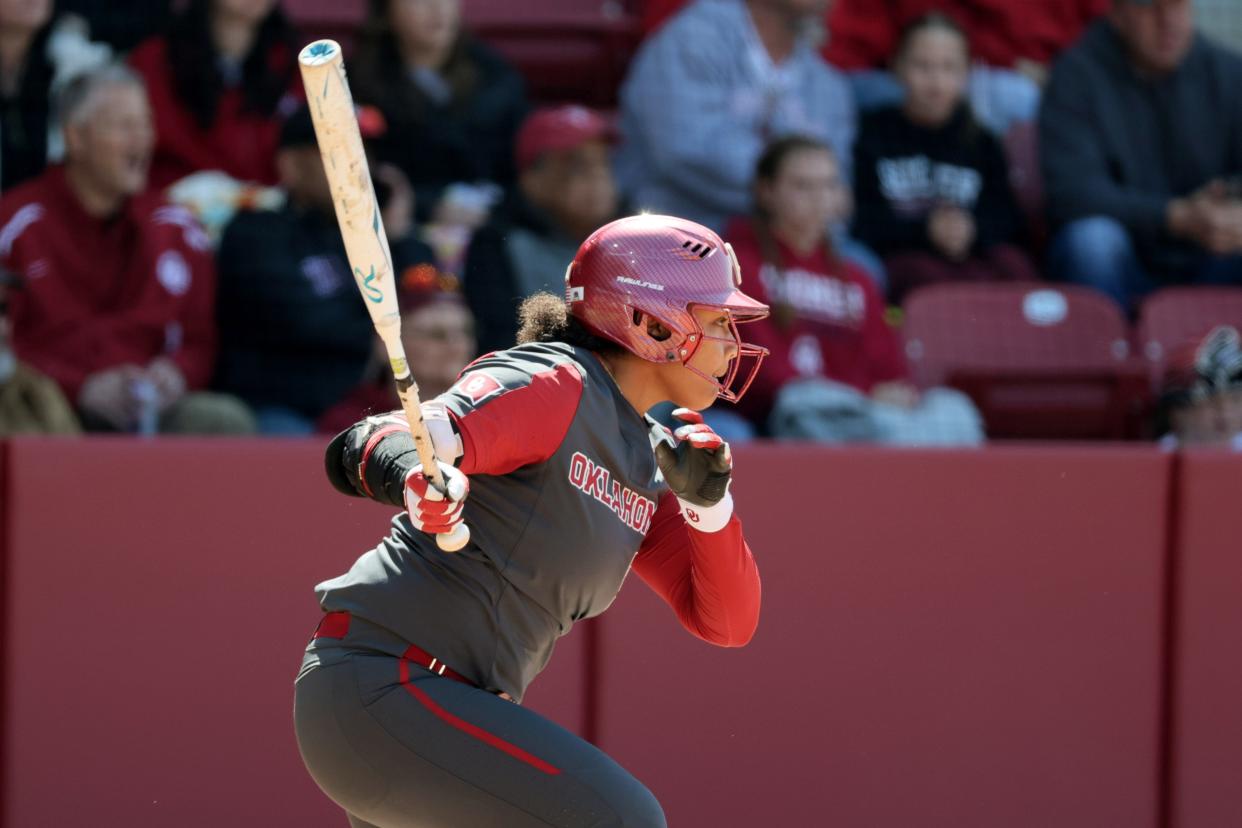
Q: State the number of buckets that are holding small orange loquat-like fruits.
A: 0